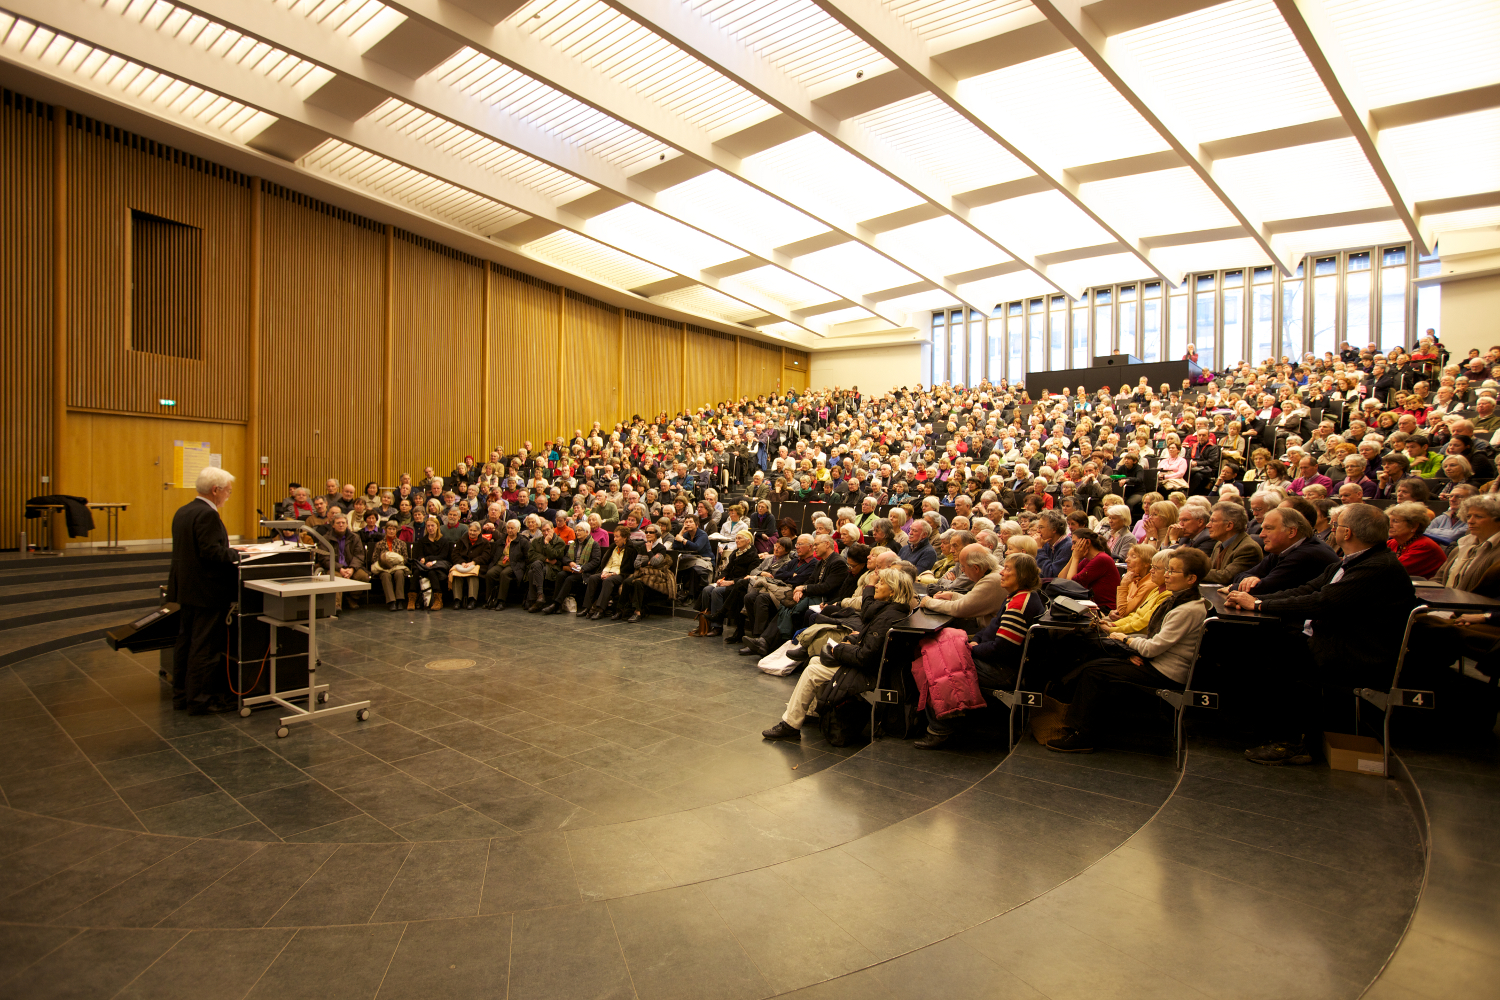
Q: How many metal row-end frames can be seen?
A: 4